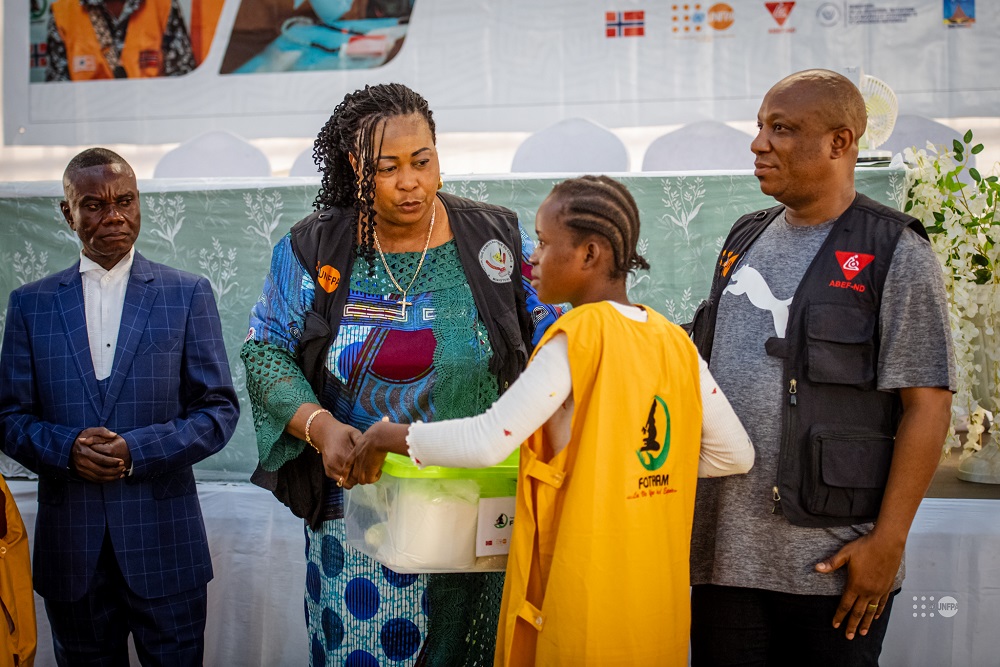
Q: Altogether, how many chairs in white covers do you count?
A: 5